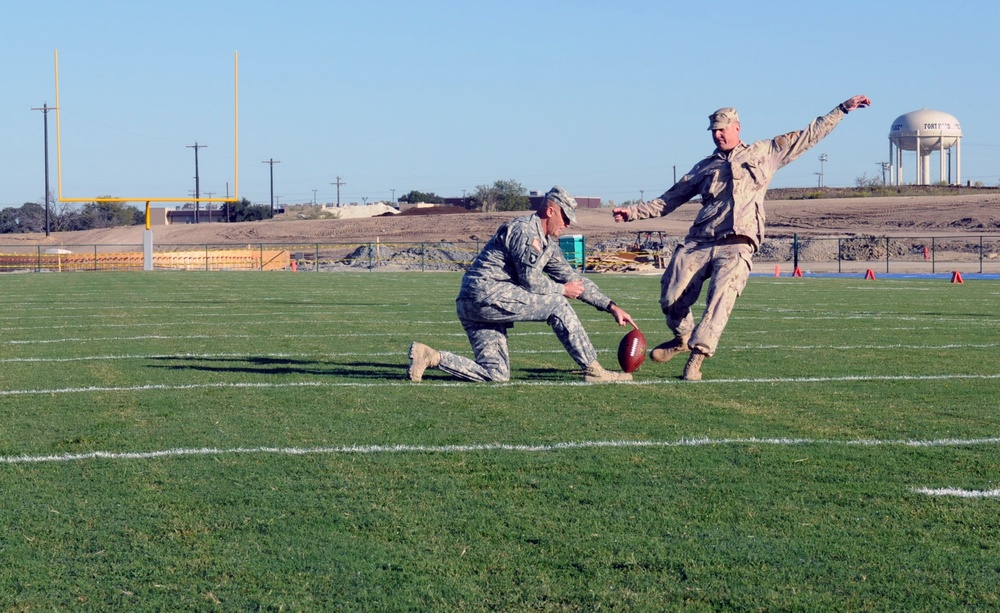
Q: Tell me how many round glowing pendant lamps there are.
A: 0